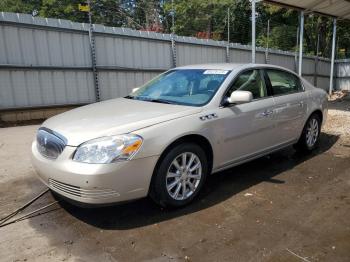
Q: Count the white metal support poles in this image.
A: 3